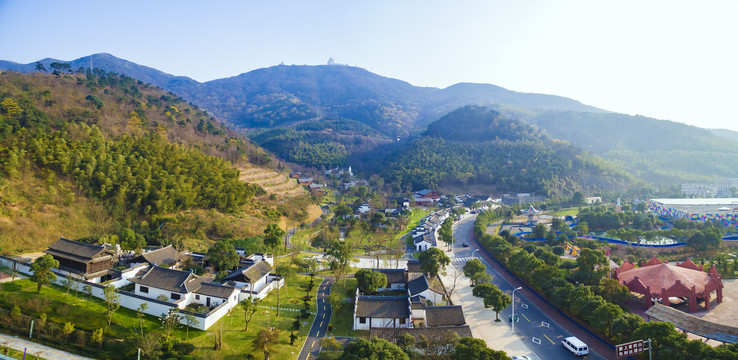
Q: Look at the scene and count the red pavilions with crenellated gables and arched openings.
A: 1